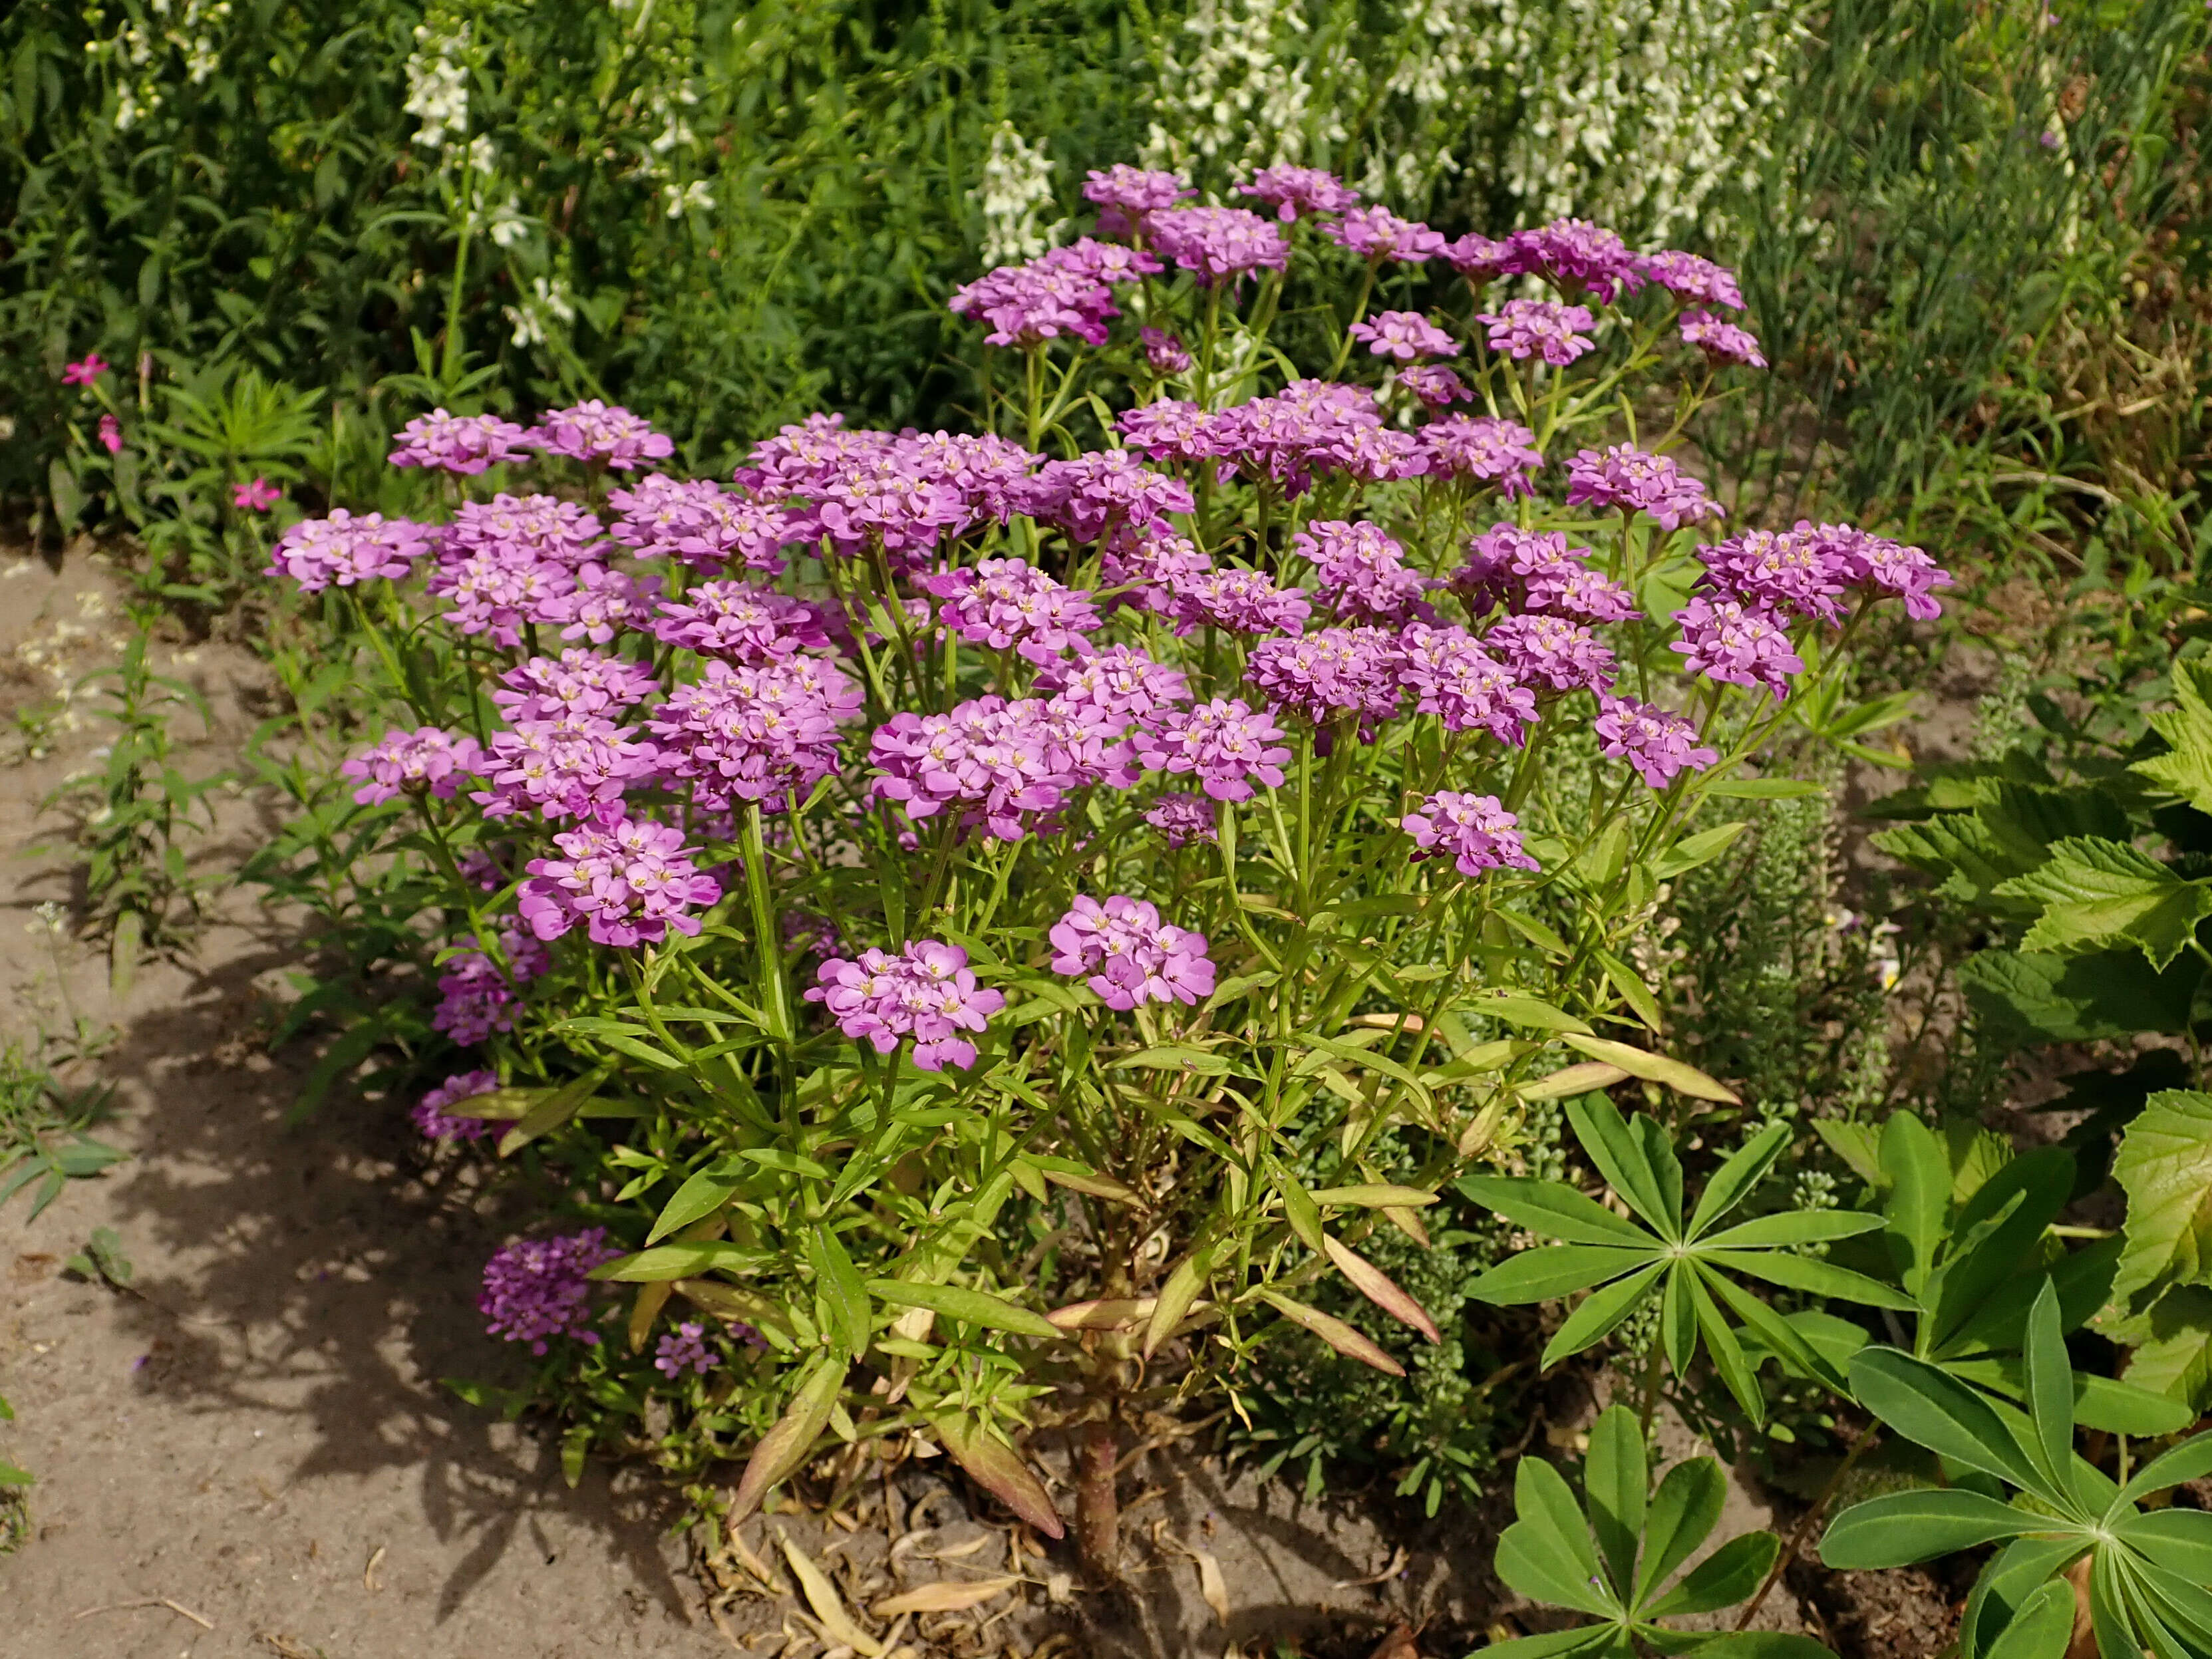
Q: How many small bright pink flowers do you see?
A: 3